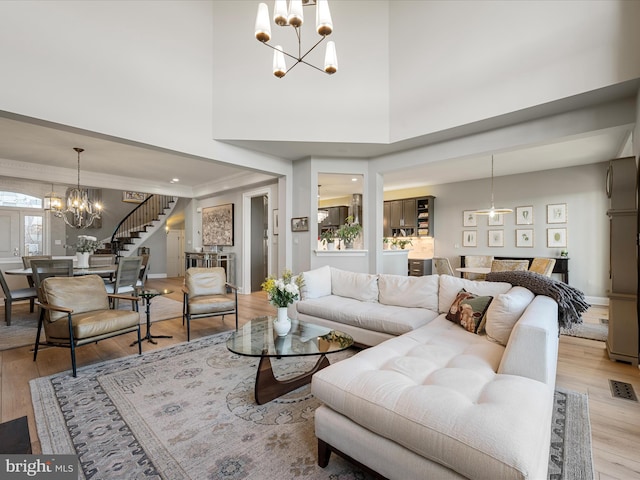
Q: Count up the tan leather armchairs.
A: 2